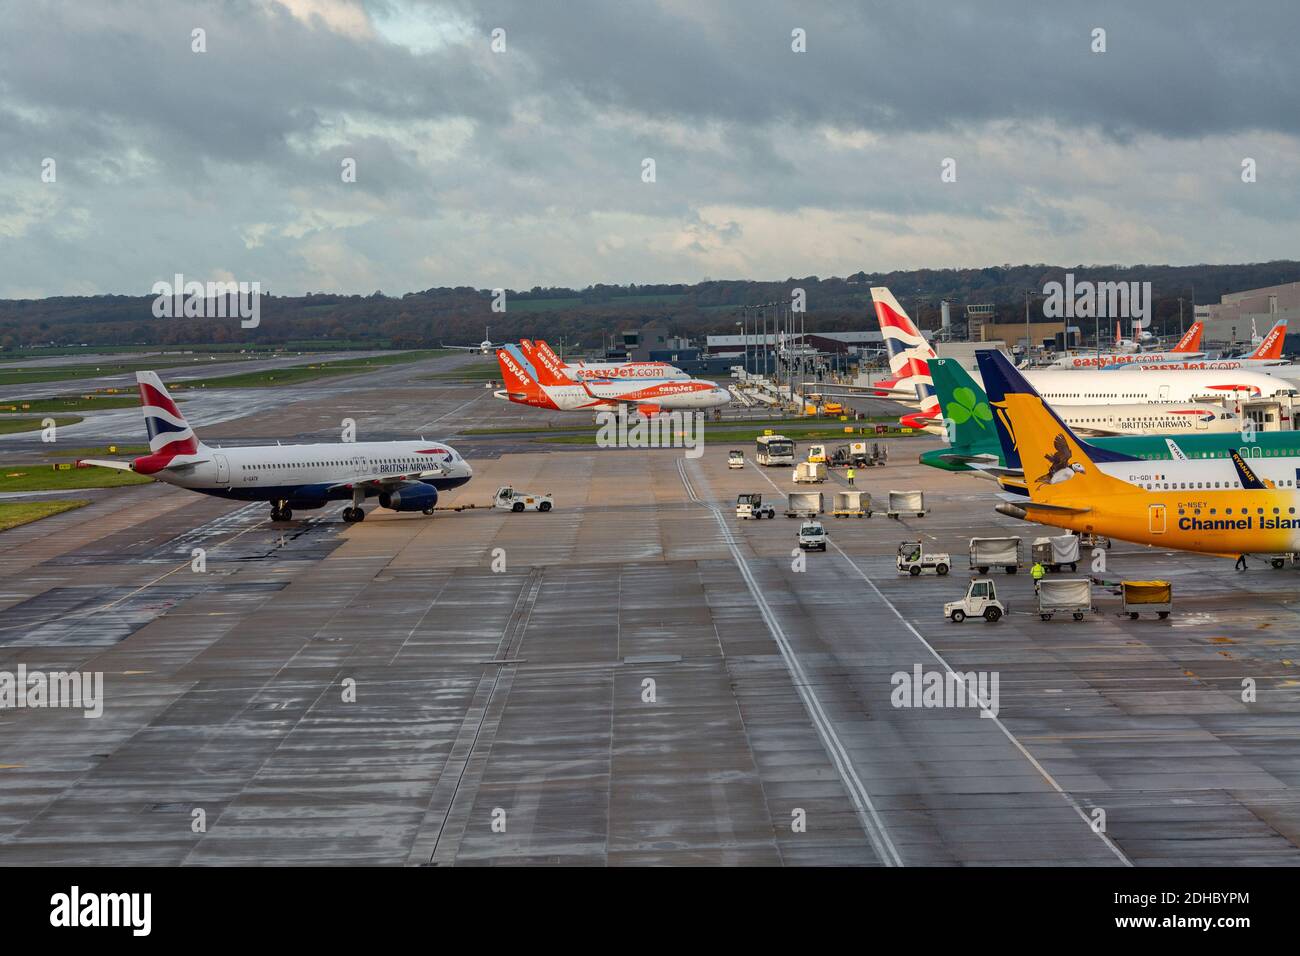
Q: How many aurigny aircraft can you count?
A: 1